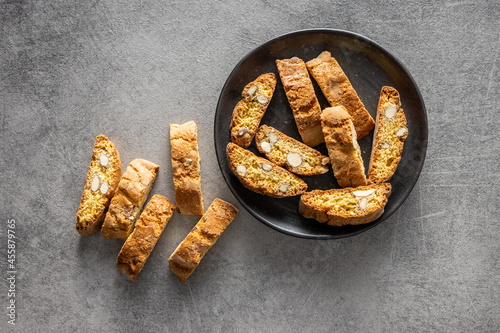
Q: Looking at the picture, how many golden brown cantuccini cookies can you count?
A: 13